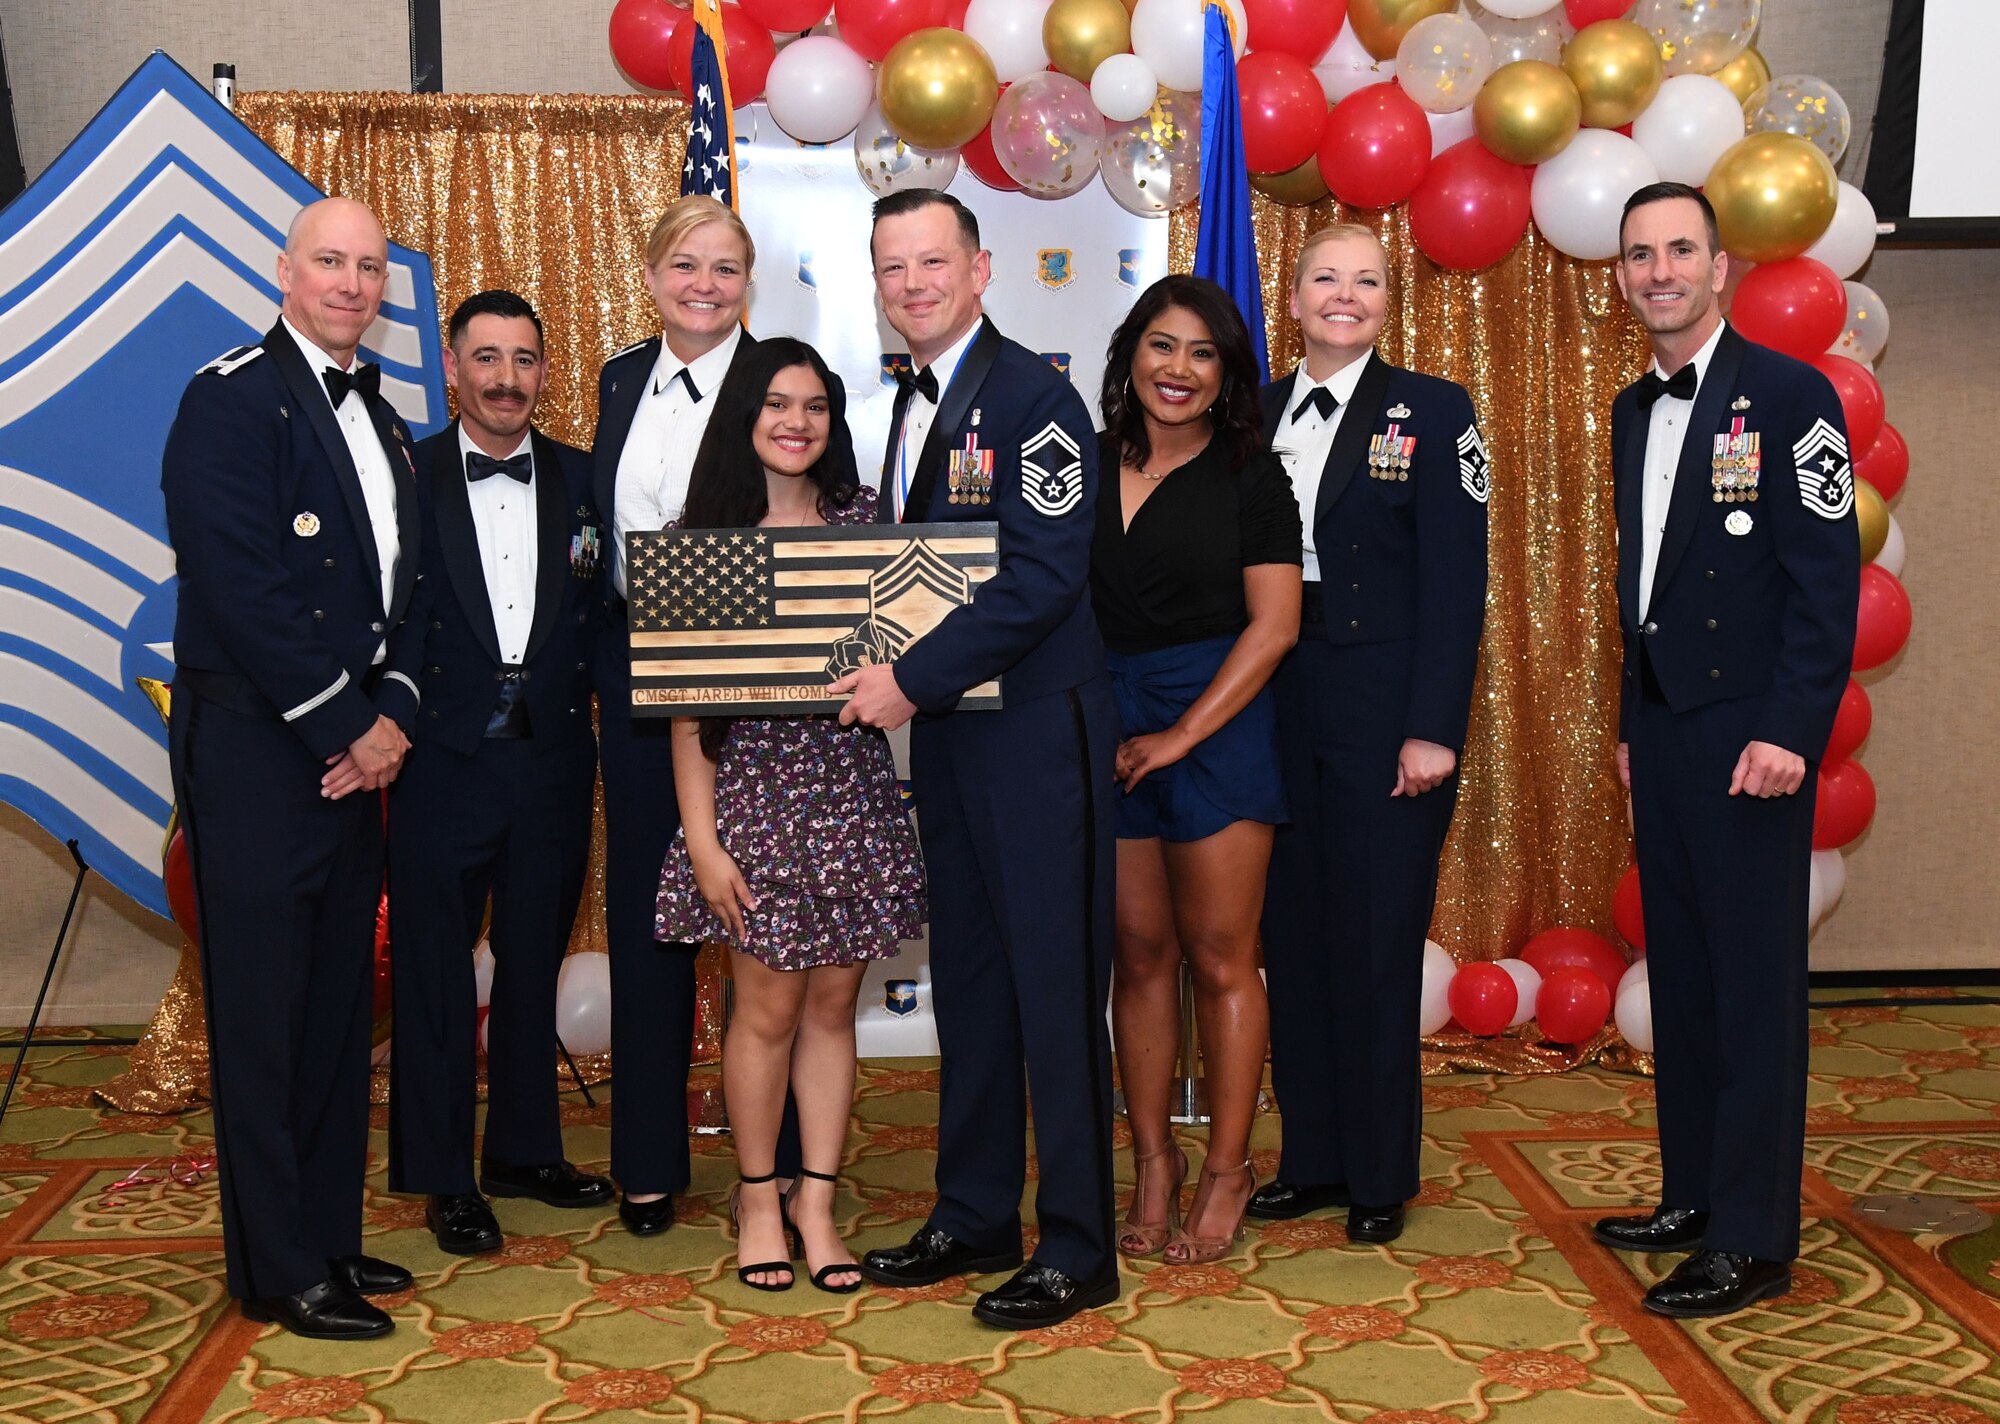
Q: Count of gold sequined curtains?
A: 2